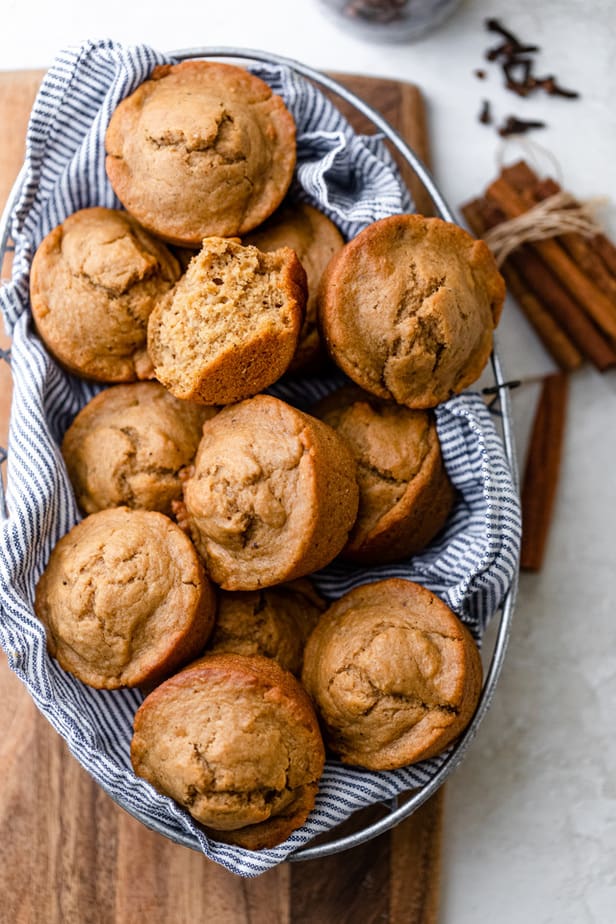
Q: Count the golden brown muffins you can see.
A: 12